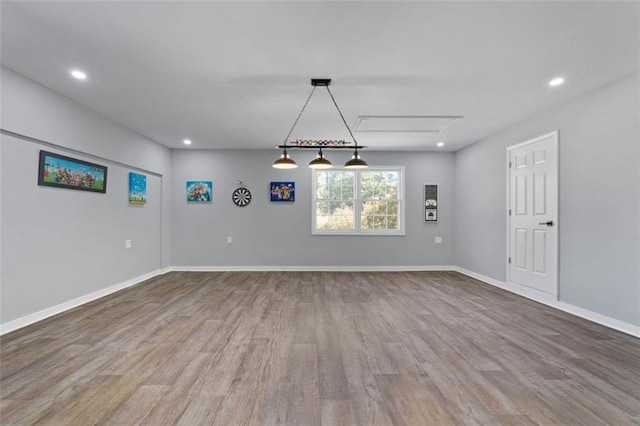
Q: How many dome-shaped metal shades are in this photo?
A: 3